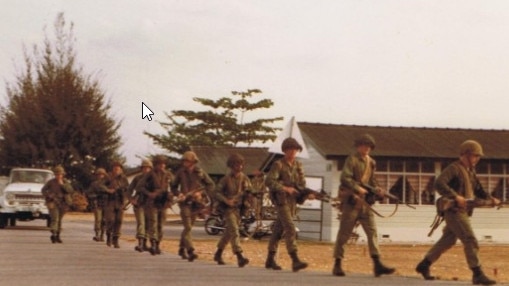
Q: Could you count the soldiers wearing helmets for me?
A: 10